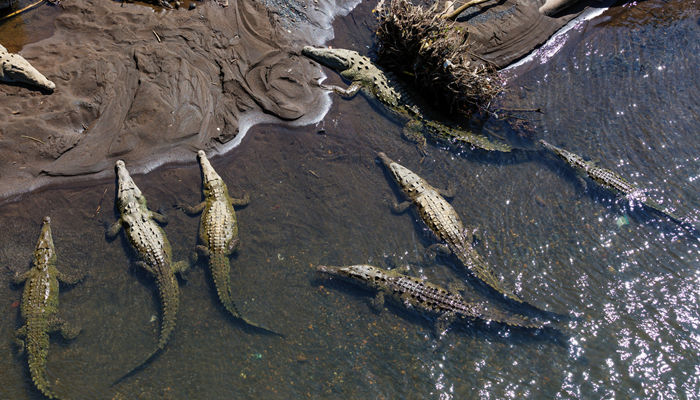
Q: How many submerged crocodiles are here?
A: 7